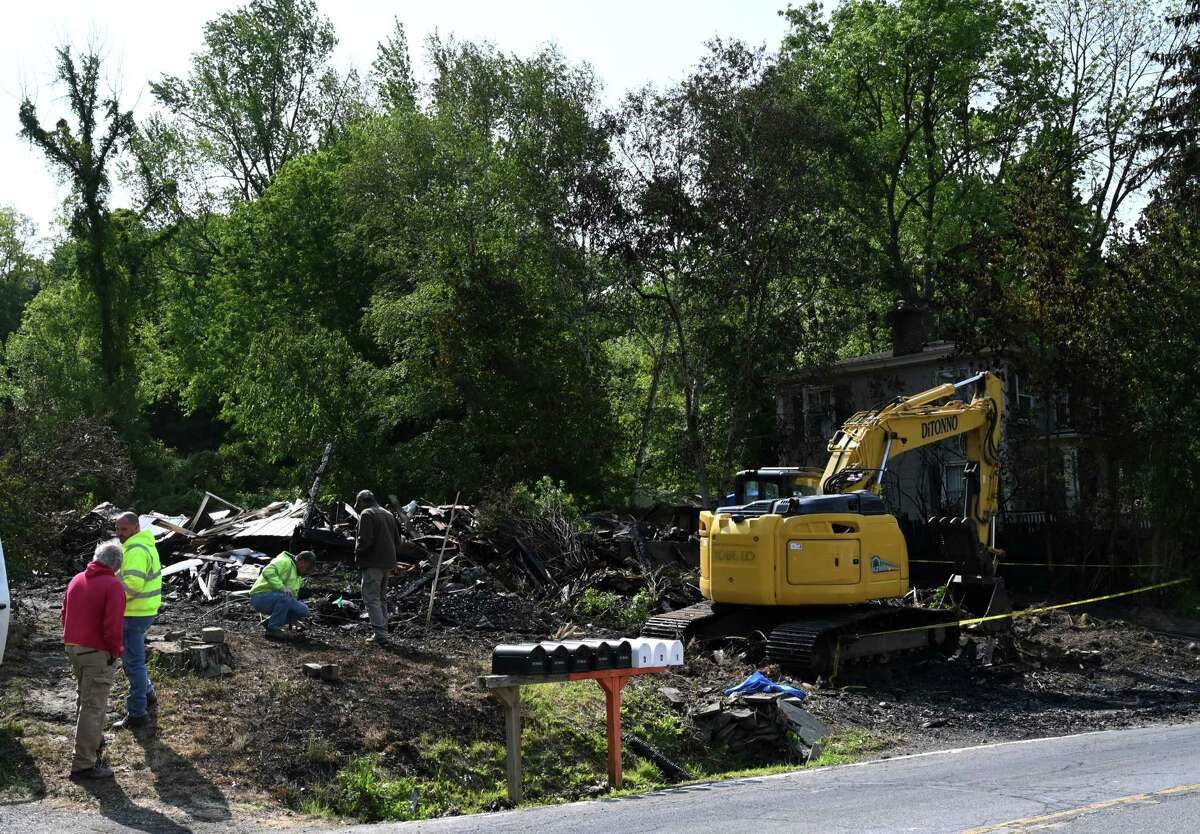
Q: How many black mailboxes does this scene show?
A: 5